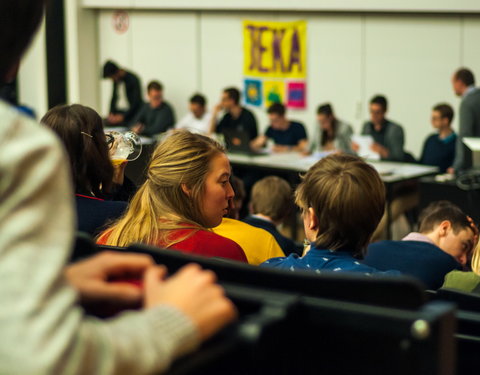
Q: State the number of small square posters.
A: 3